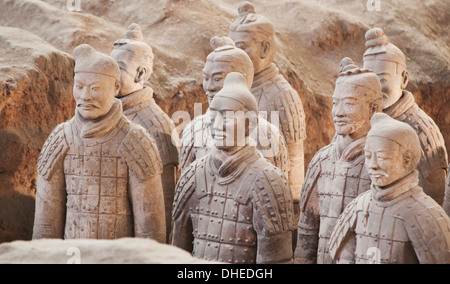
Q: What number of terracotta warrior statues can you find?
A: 8